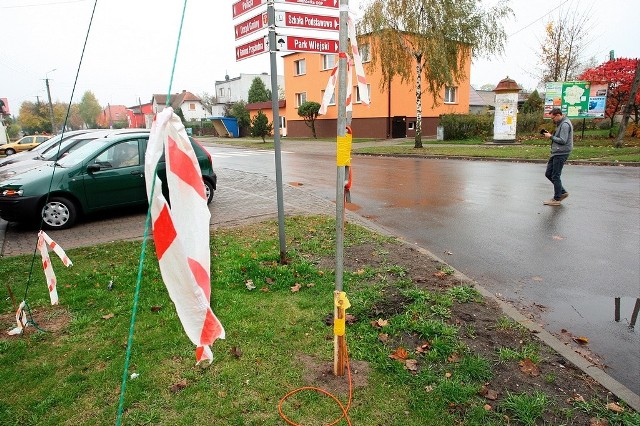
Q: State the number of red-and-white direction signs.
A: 6